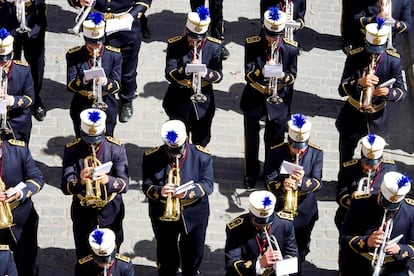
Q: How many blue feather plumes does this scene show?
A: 12